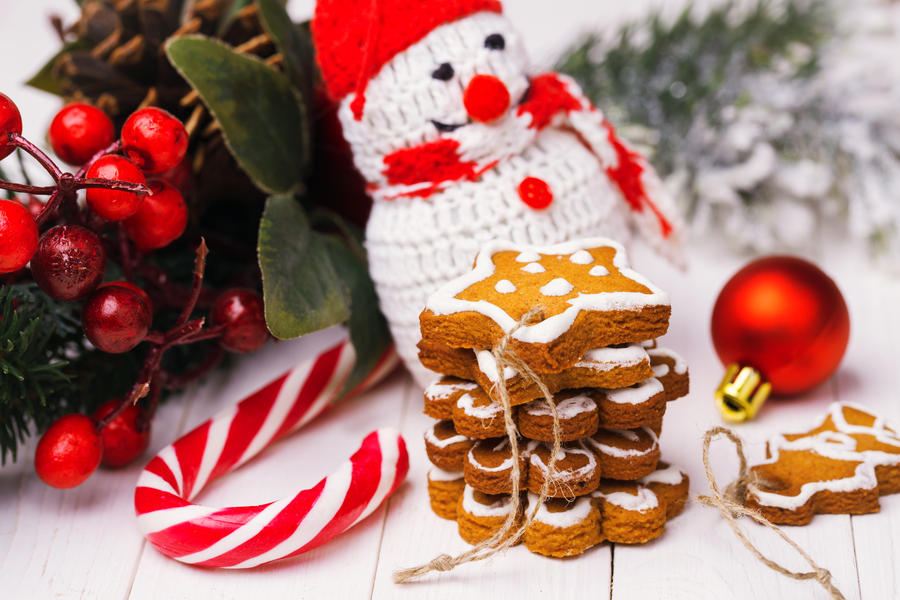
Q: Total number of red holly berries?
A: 11